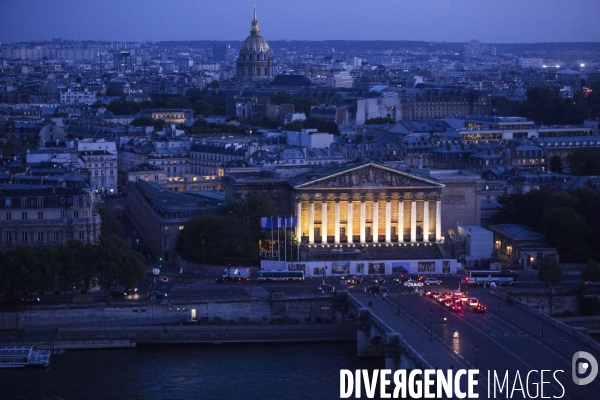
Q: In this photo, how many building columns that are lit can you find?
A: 12